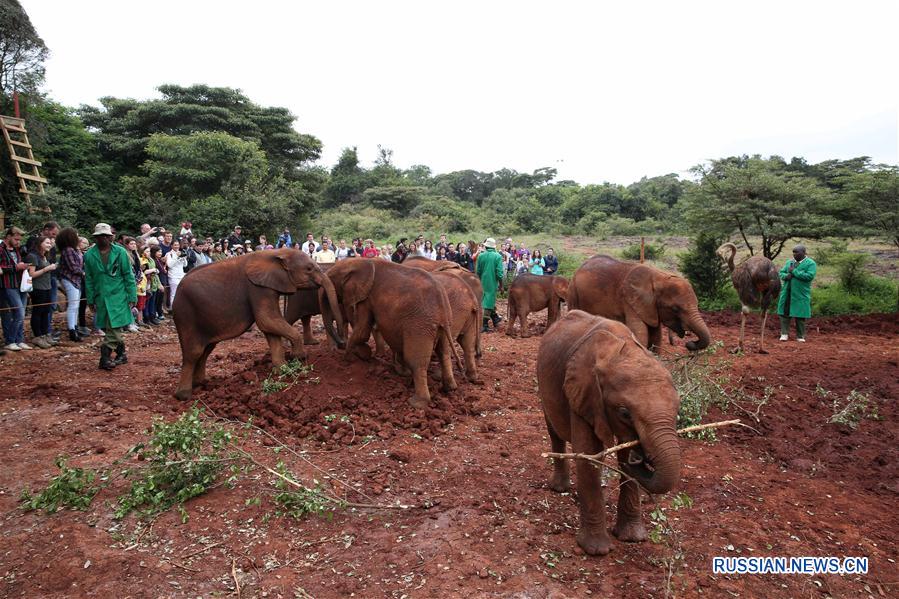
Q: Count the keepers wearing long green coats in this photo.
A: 3